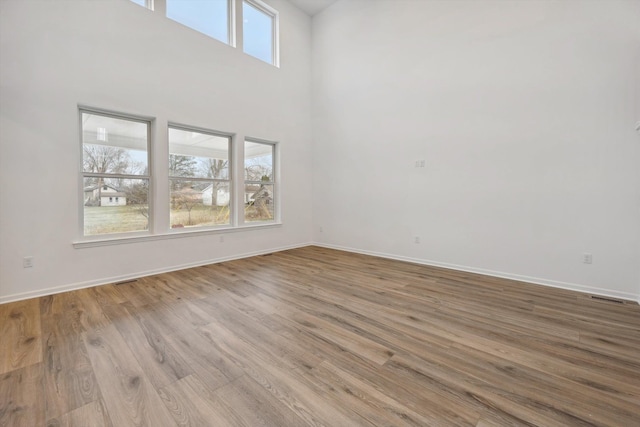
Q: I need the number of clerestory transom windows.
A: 3